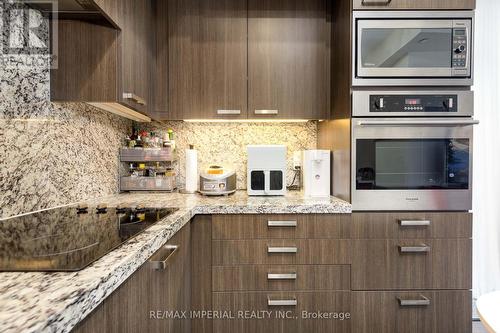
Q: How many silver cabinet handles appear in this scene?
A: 12